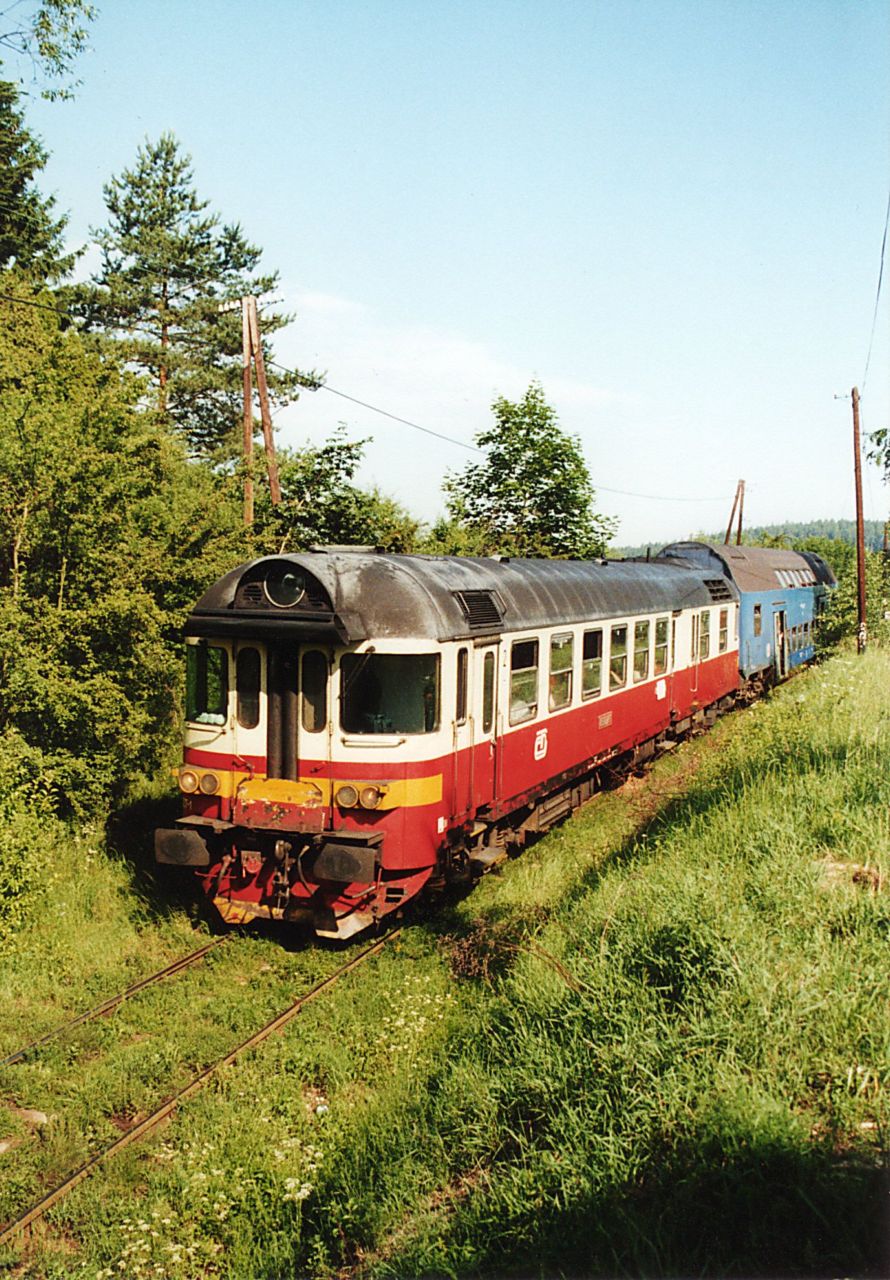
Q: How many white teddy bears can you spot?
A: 0